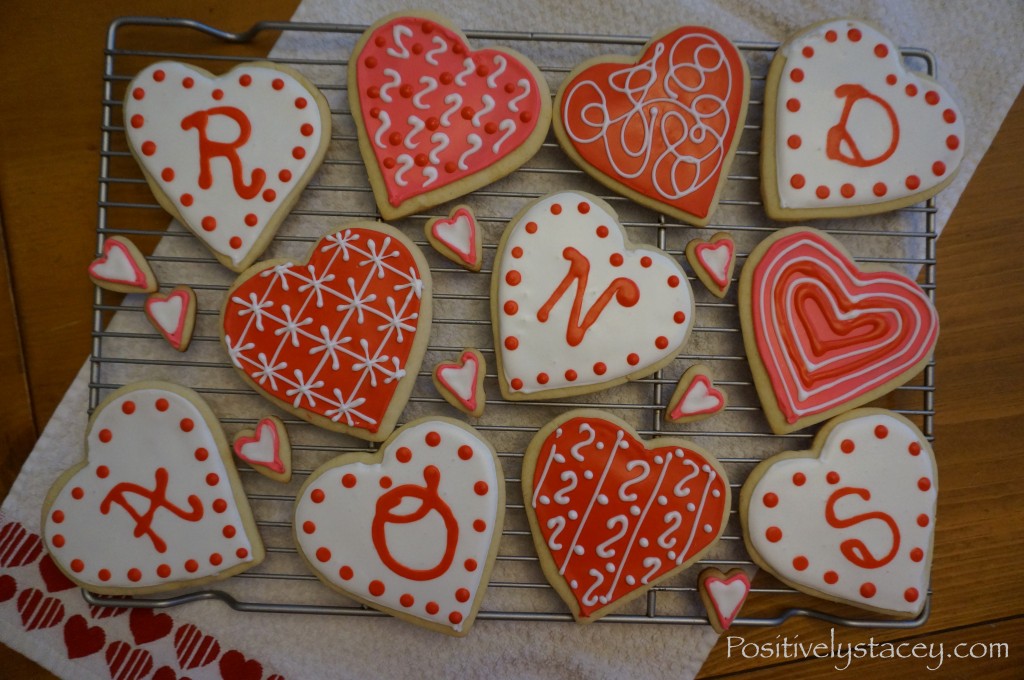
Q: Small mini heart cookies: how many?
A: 8